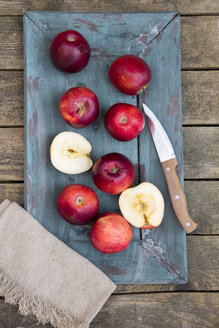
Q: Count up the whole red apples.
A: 7